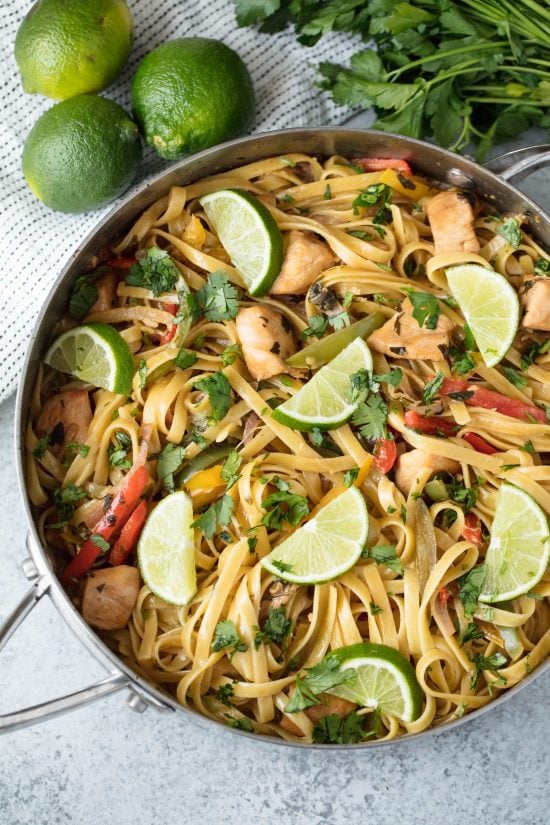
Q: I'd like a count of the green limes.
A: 3